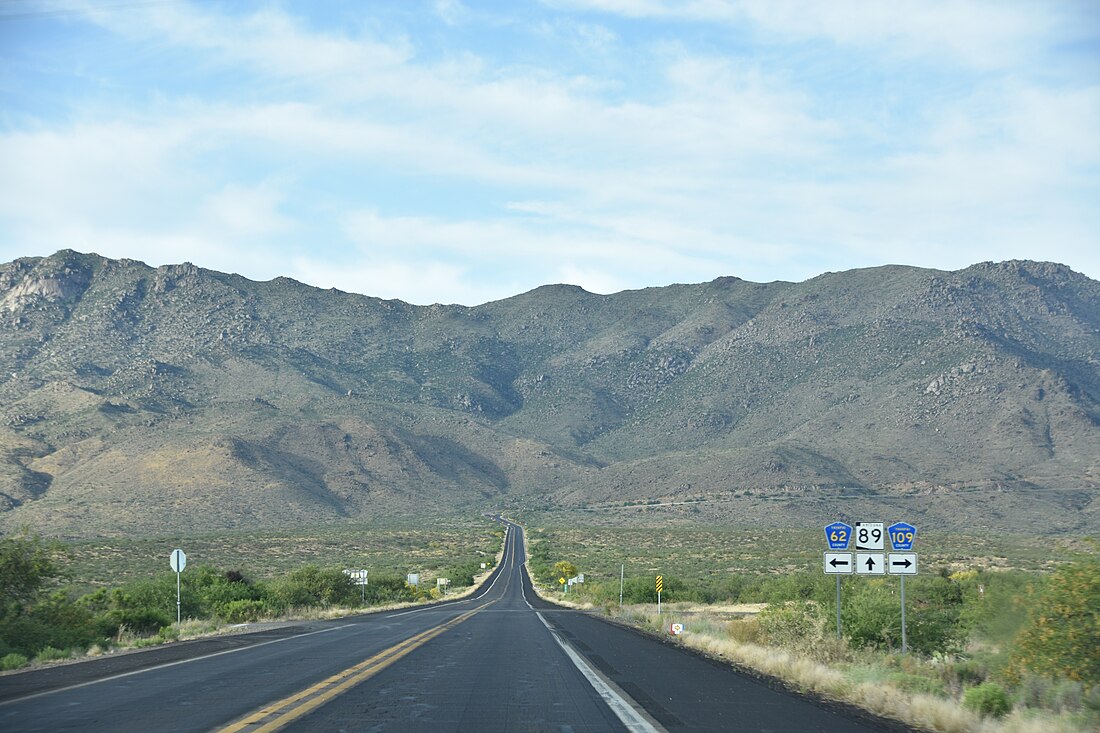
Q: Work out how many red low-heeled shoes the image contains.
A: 0